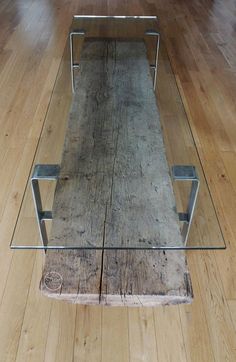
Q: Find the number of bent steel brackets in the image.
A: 4